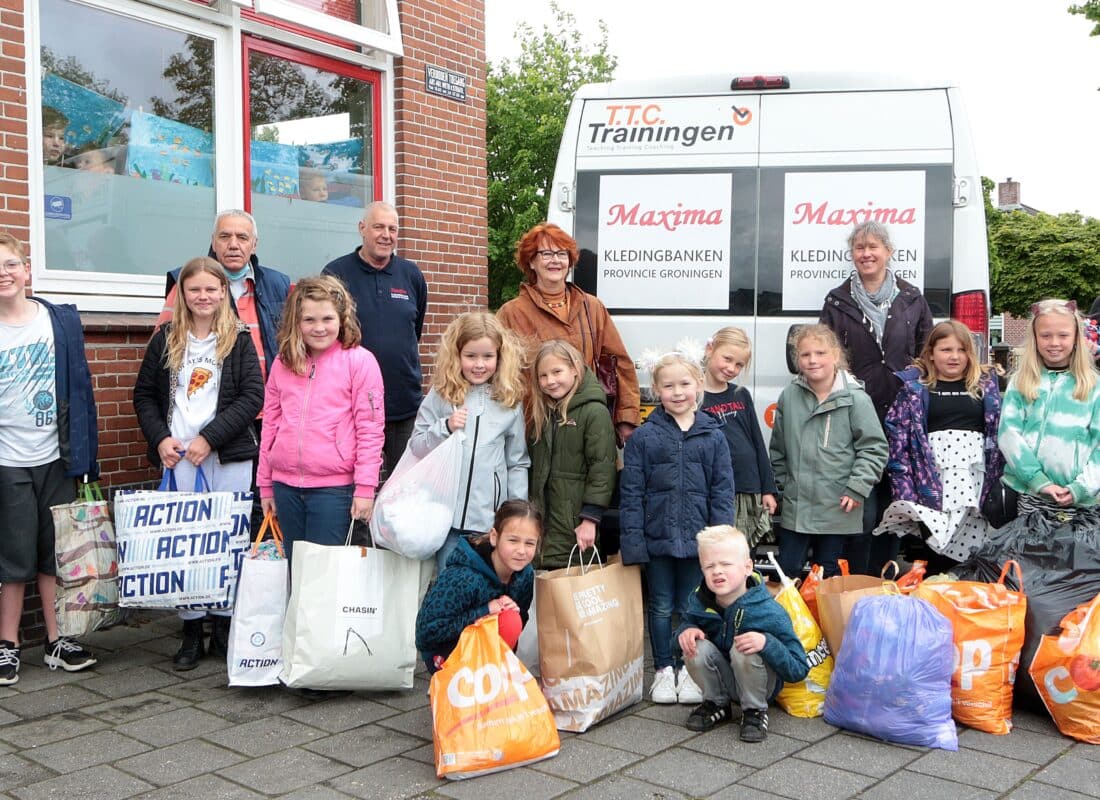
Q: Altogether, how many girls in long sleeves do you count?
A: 10